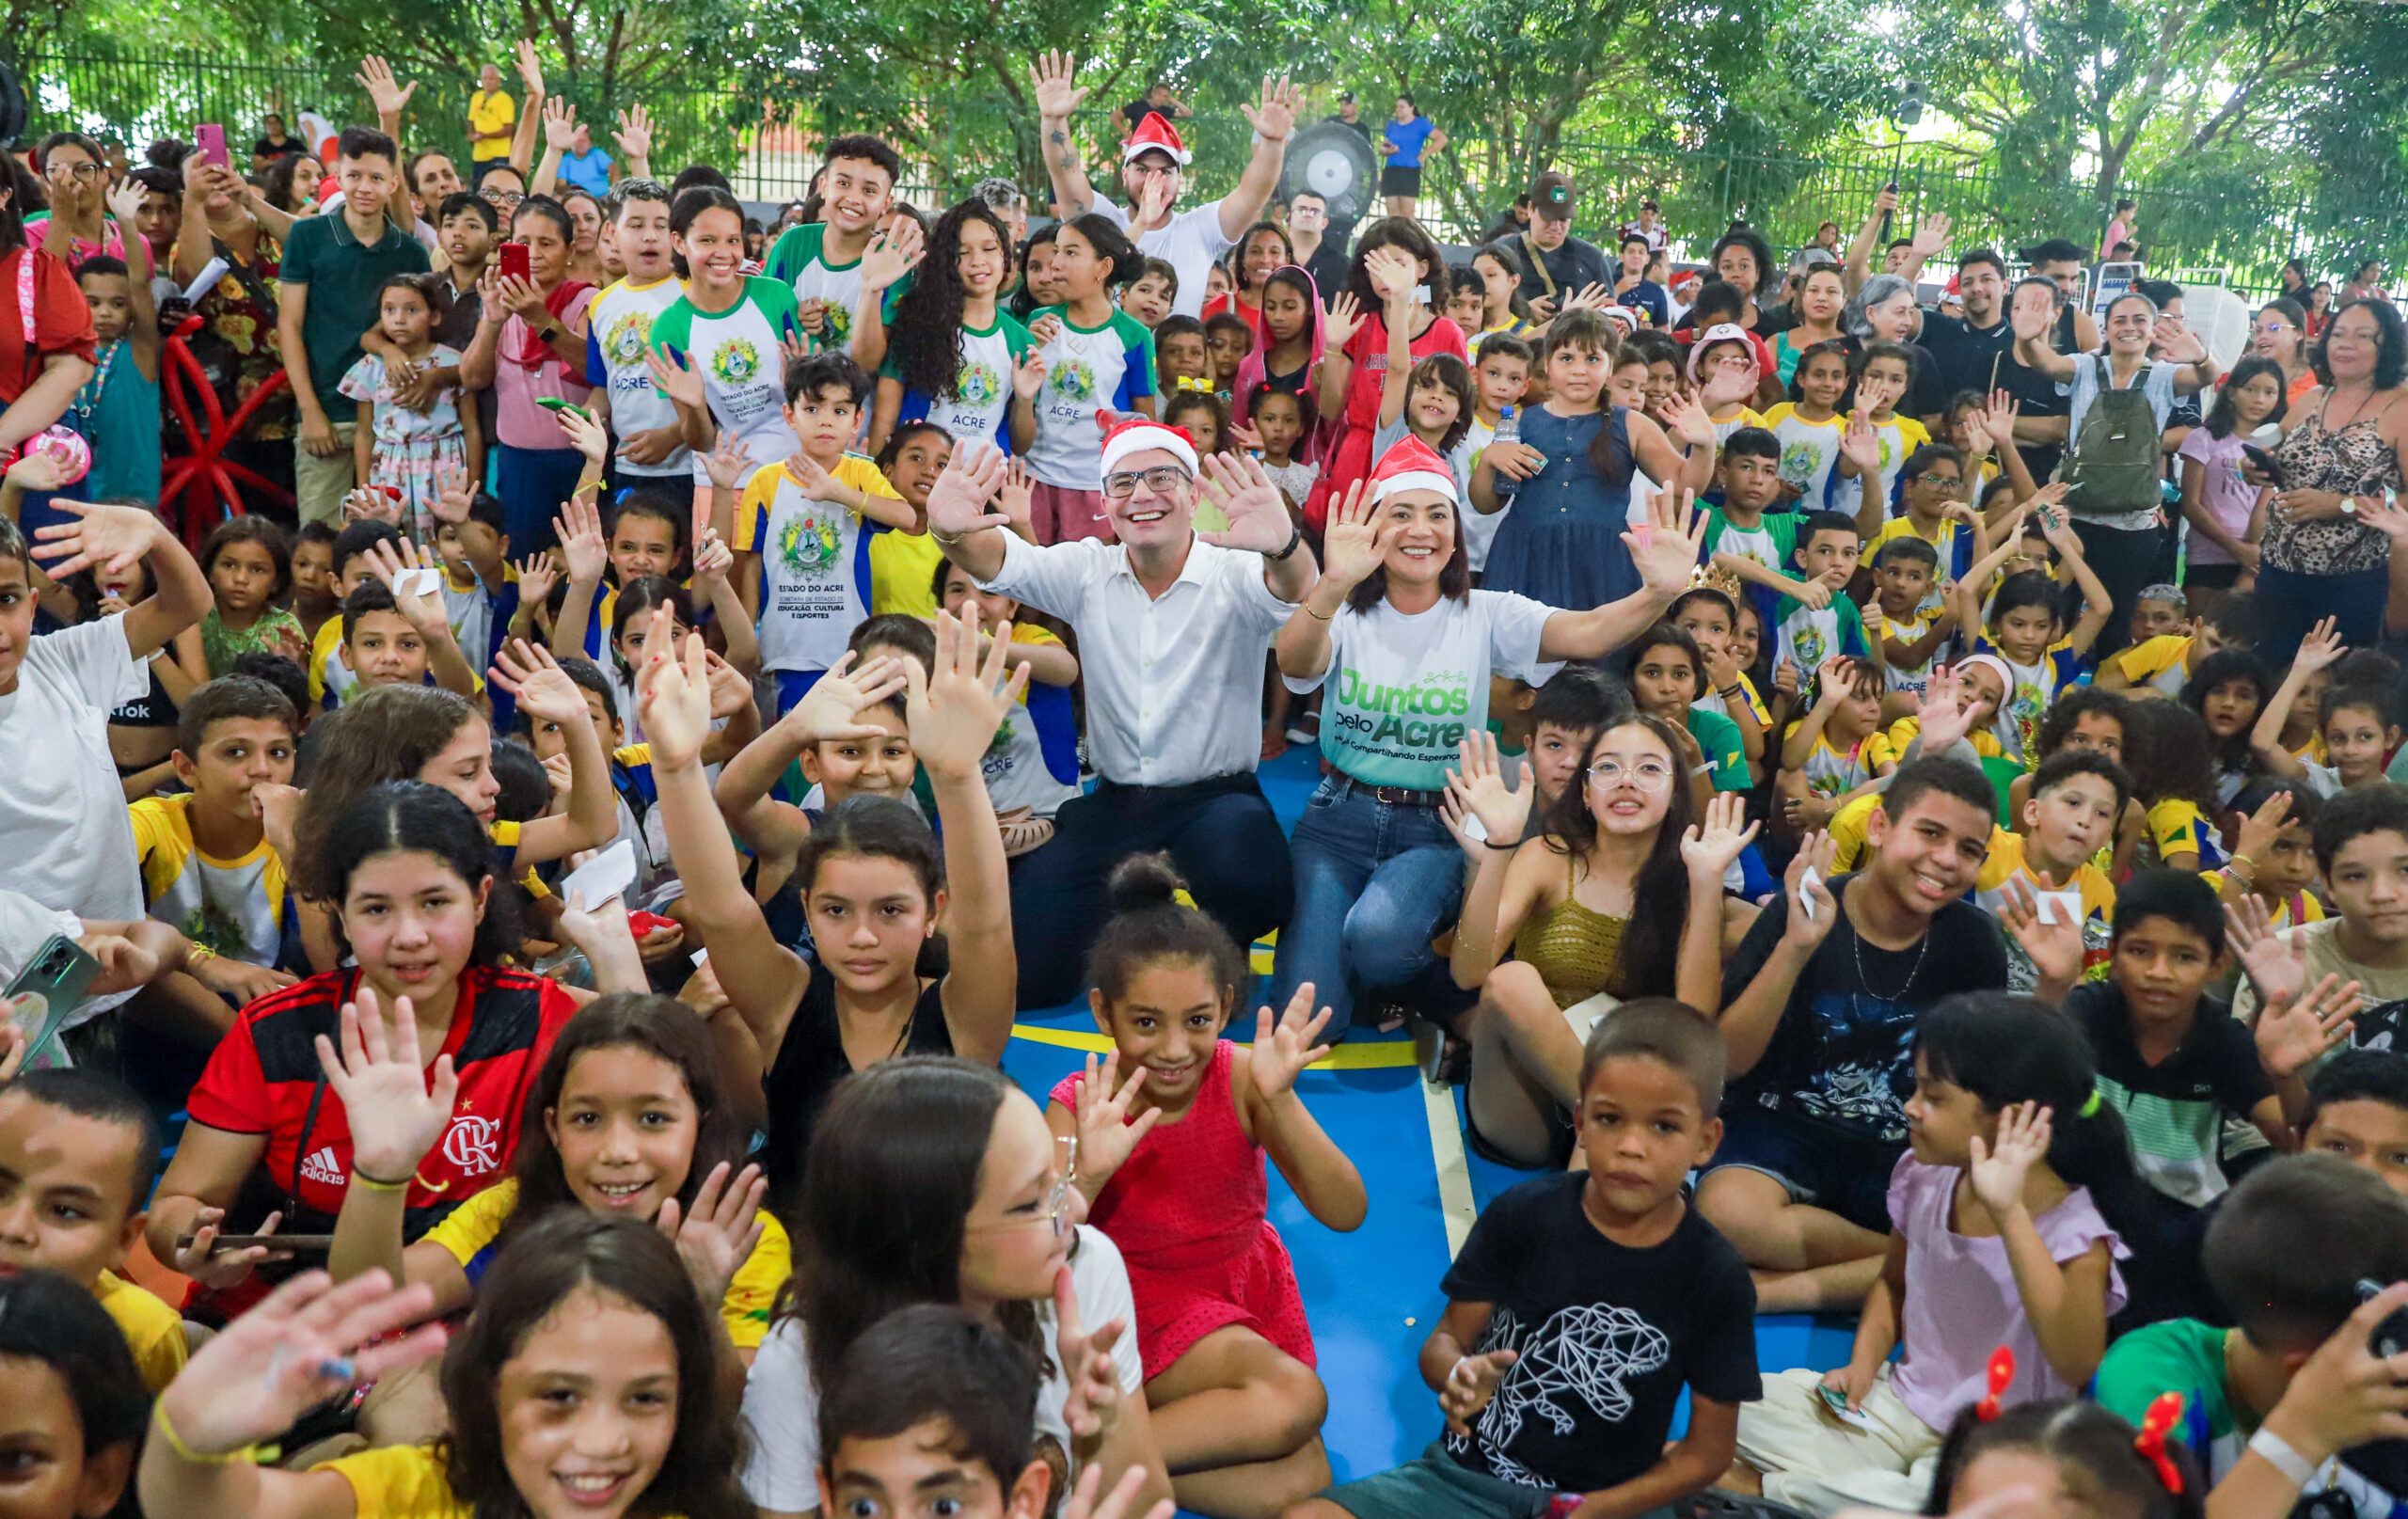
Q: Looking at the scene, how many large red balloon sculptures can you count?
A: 1